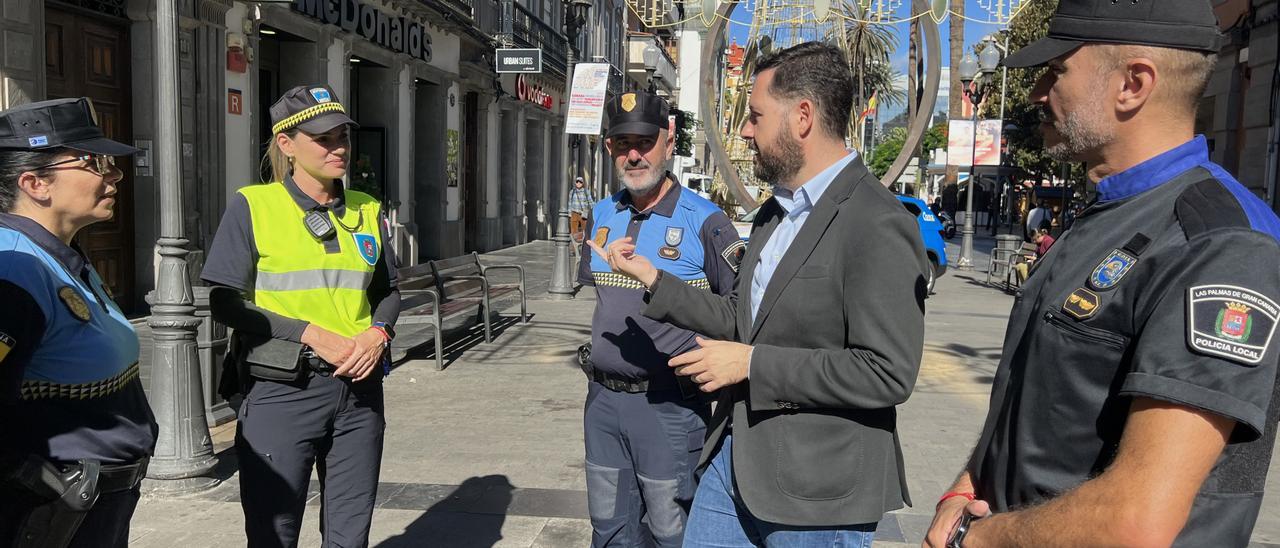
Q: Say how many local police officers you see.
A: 4